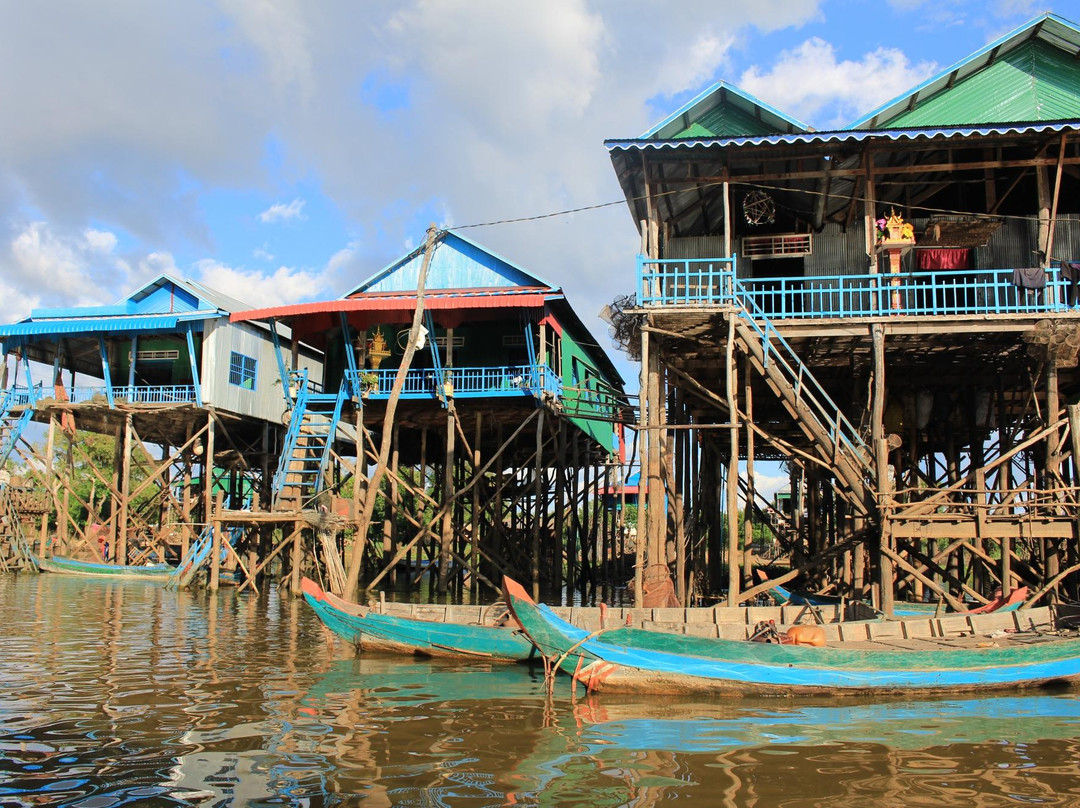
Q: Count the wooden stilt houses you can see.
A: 3